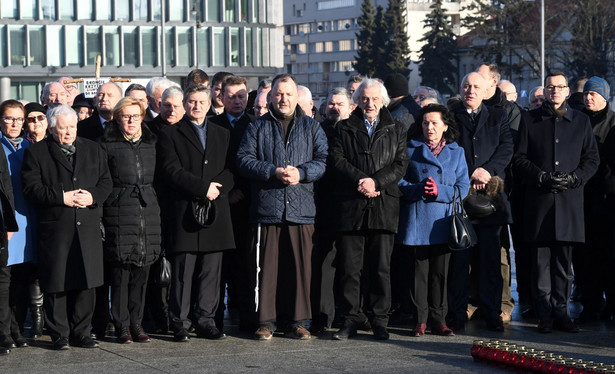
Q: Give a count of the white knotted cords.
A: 1